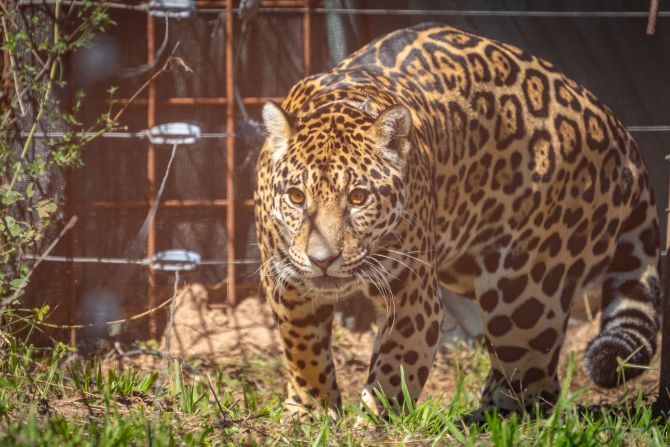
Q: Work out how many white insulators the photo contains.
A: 3